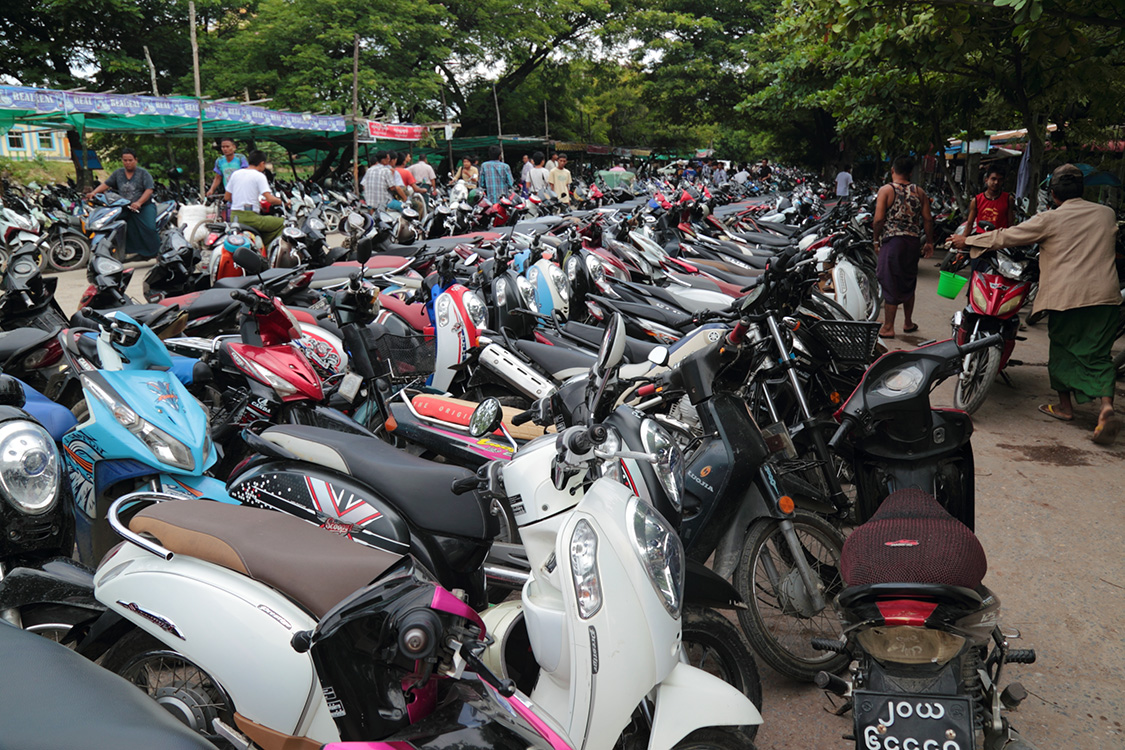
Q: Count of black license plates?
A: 1